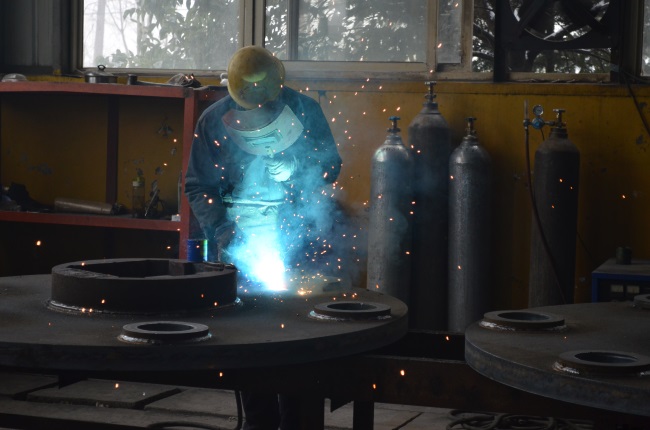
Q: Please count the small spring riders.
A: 0